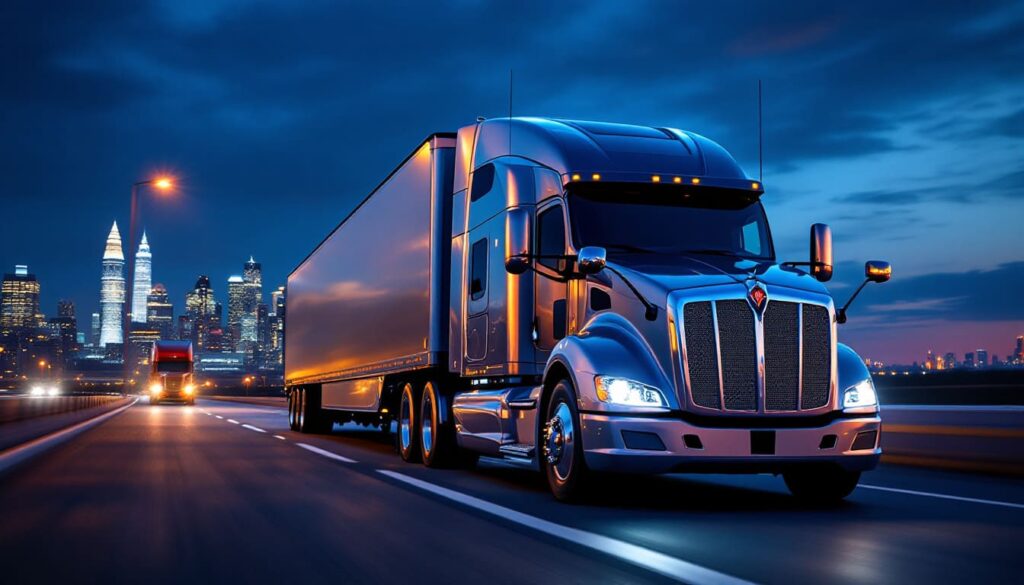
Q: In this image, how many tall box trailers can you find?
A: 1